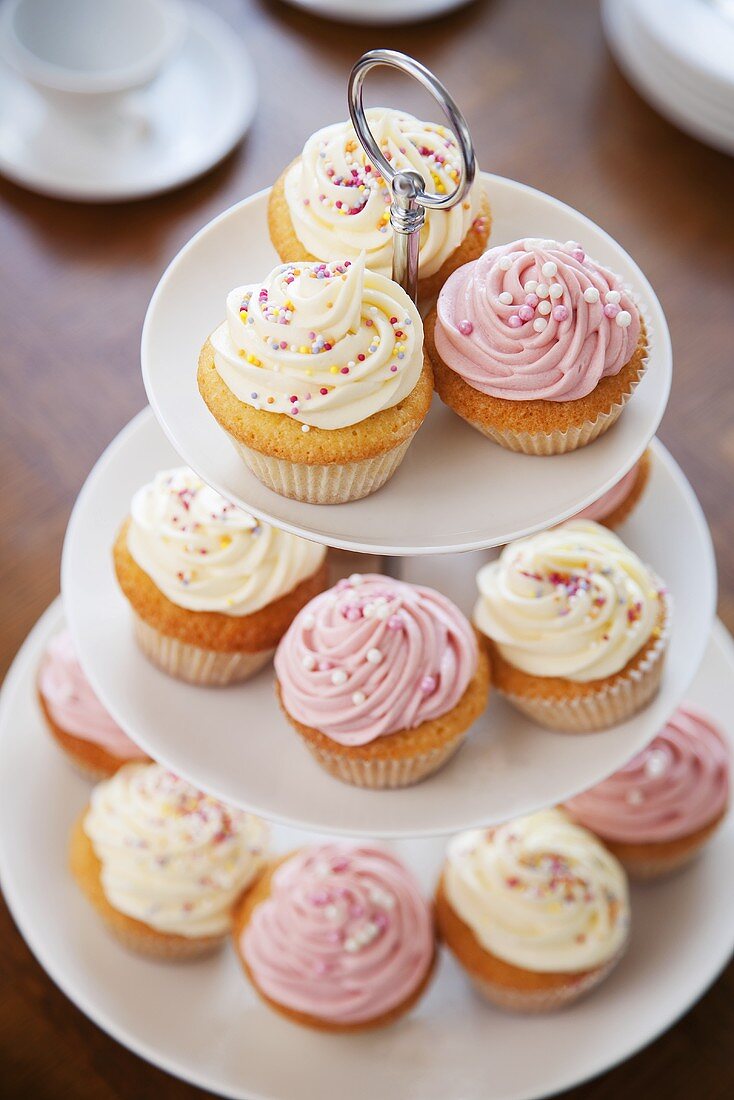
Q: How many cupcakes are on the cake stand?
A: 12